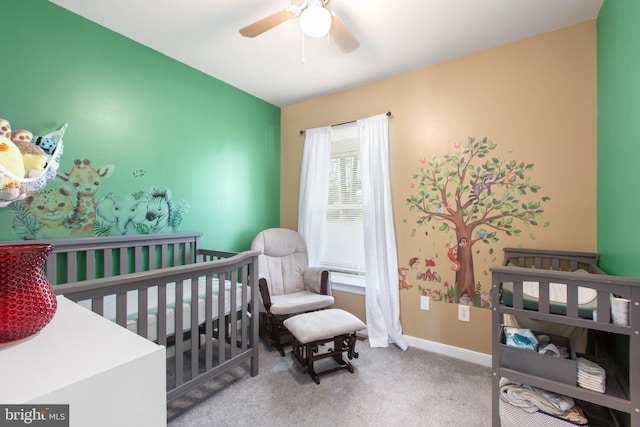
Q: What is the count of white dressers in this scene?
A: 1